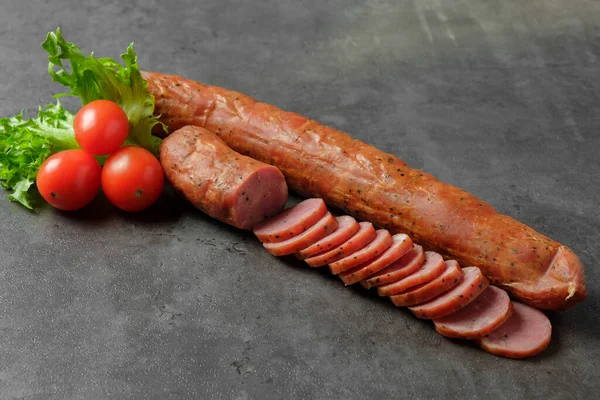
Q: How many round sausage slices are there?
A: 12